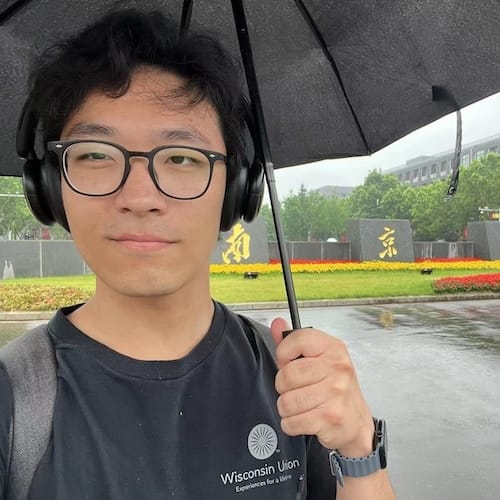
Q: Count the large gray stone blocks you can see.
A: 3